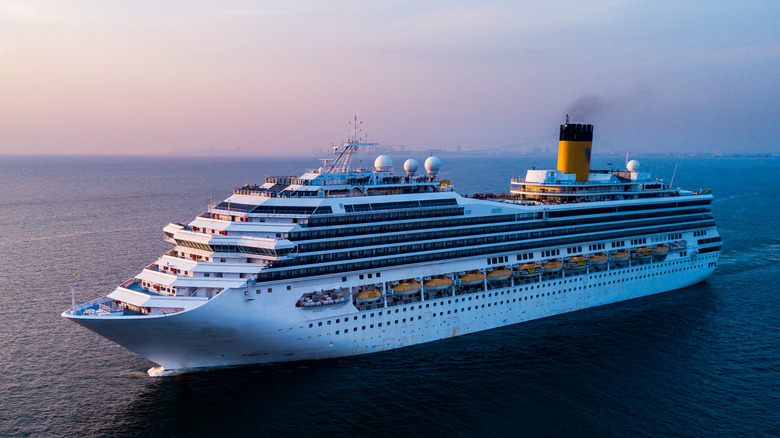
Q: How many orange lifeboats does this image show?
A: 12